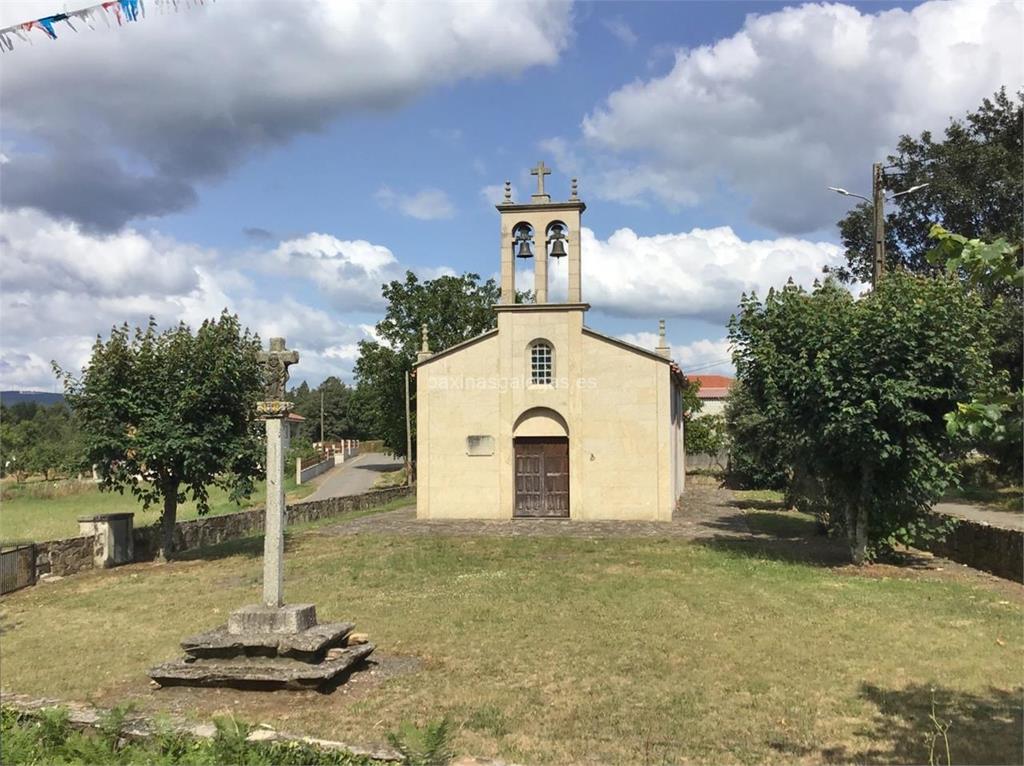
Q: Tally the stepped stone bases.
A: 1